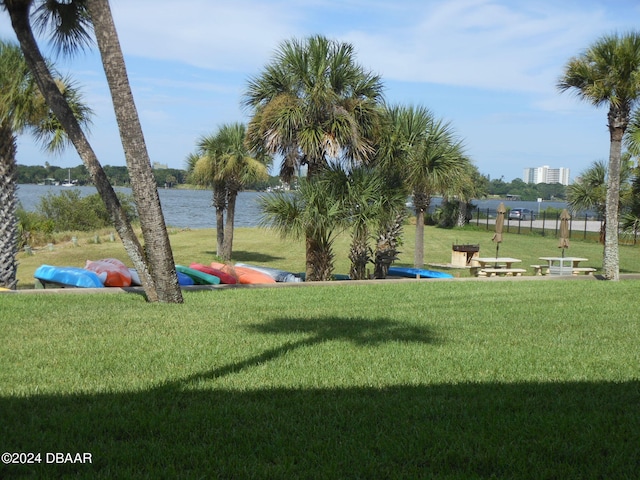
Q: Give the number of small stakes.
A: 5